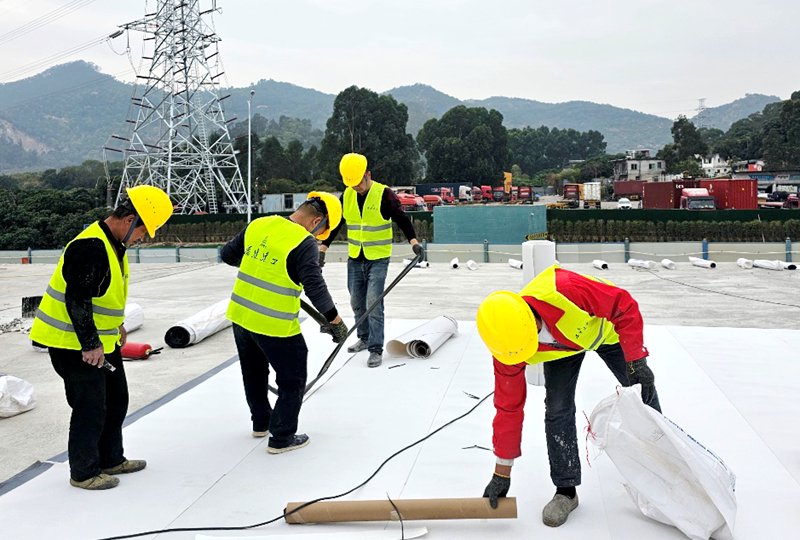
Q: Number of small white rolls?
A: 11